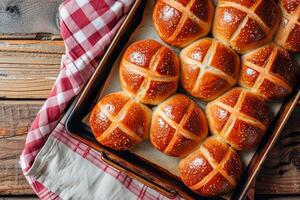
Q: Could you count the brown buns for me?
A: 10